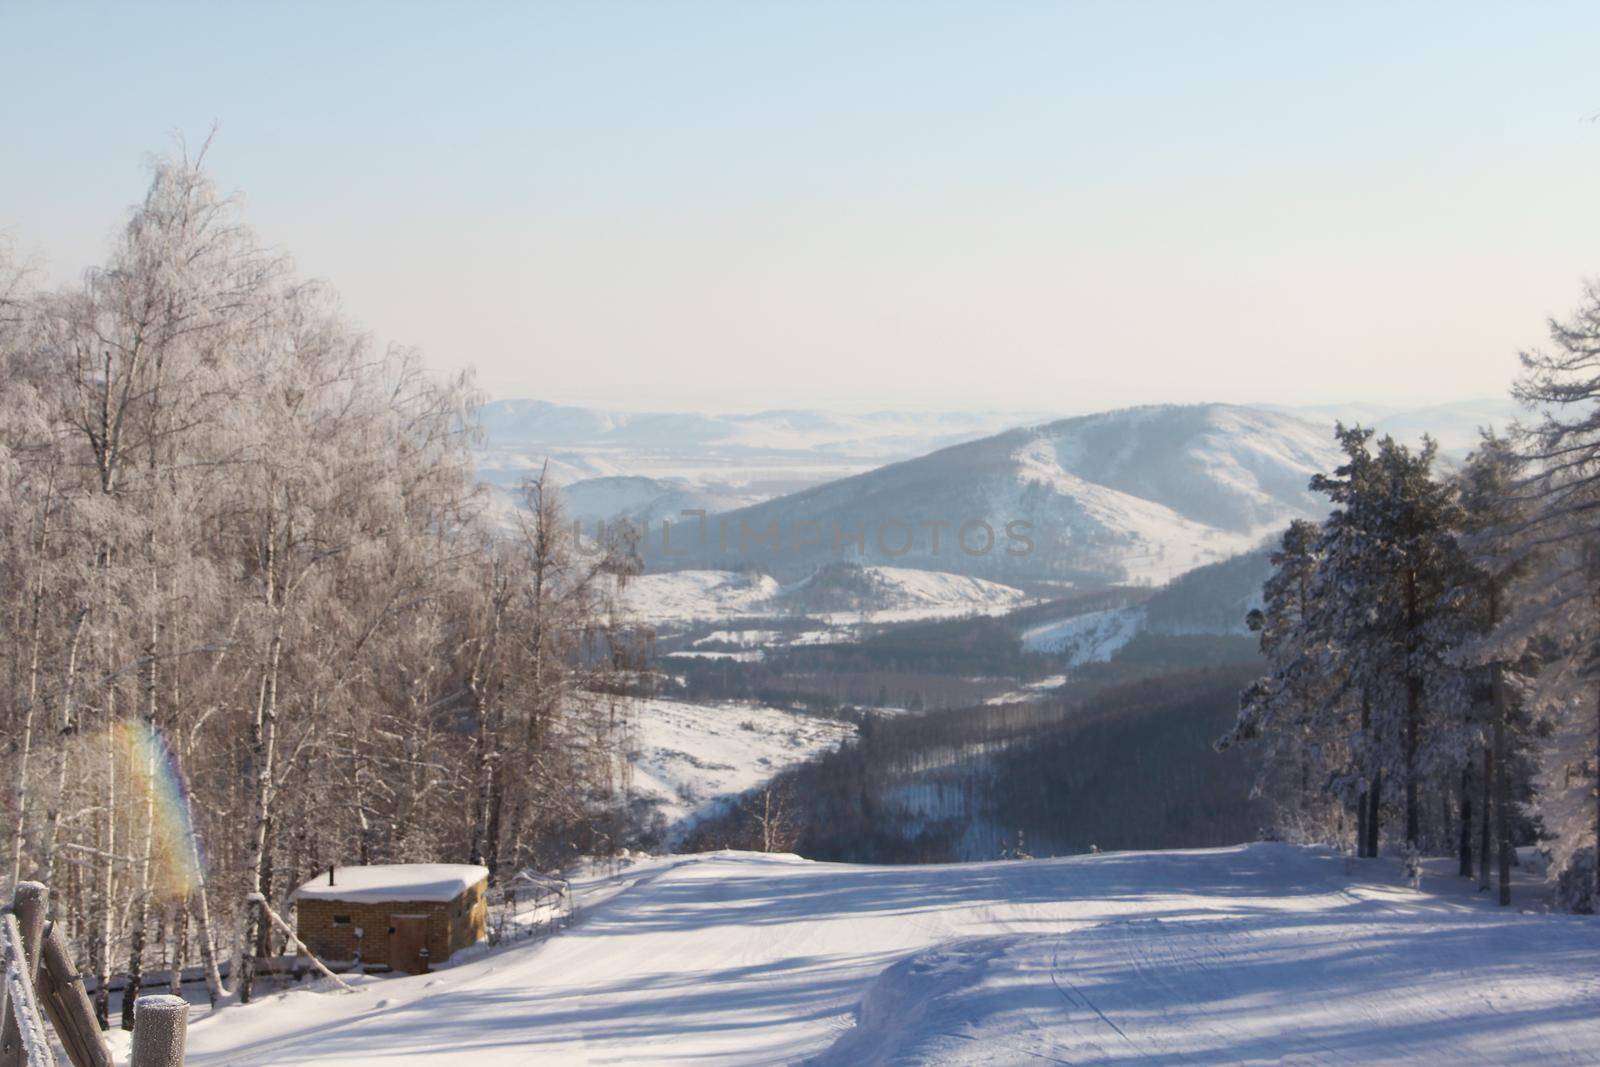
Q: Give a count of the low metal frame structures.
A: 1